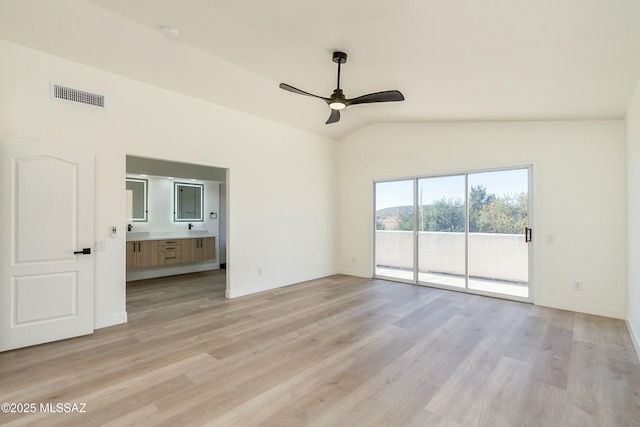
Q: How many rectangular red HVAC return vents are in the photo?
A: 0